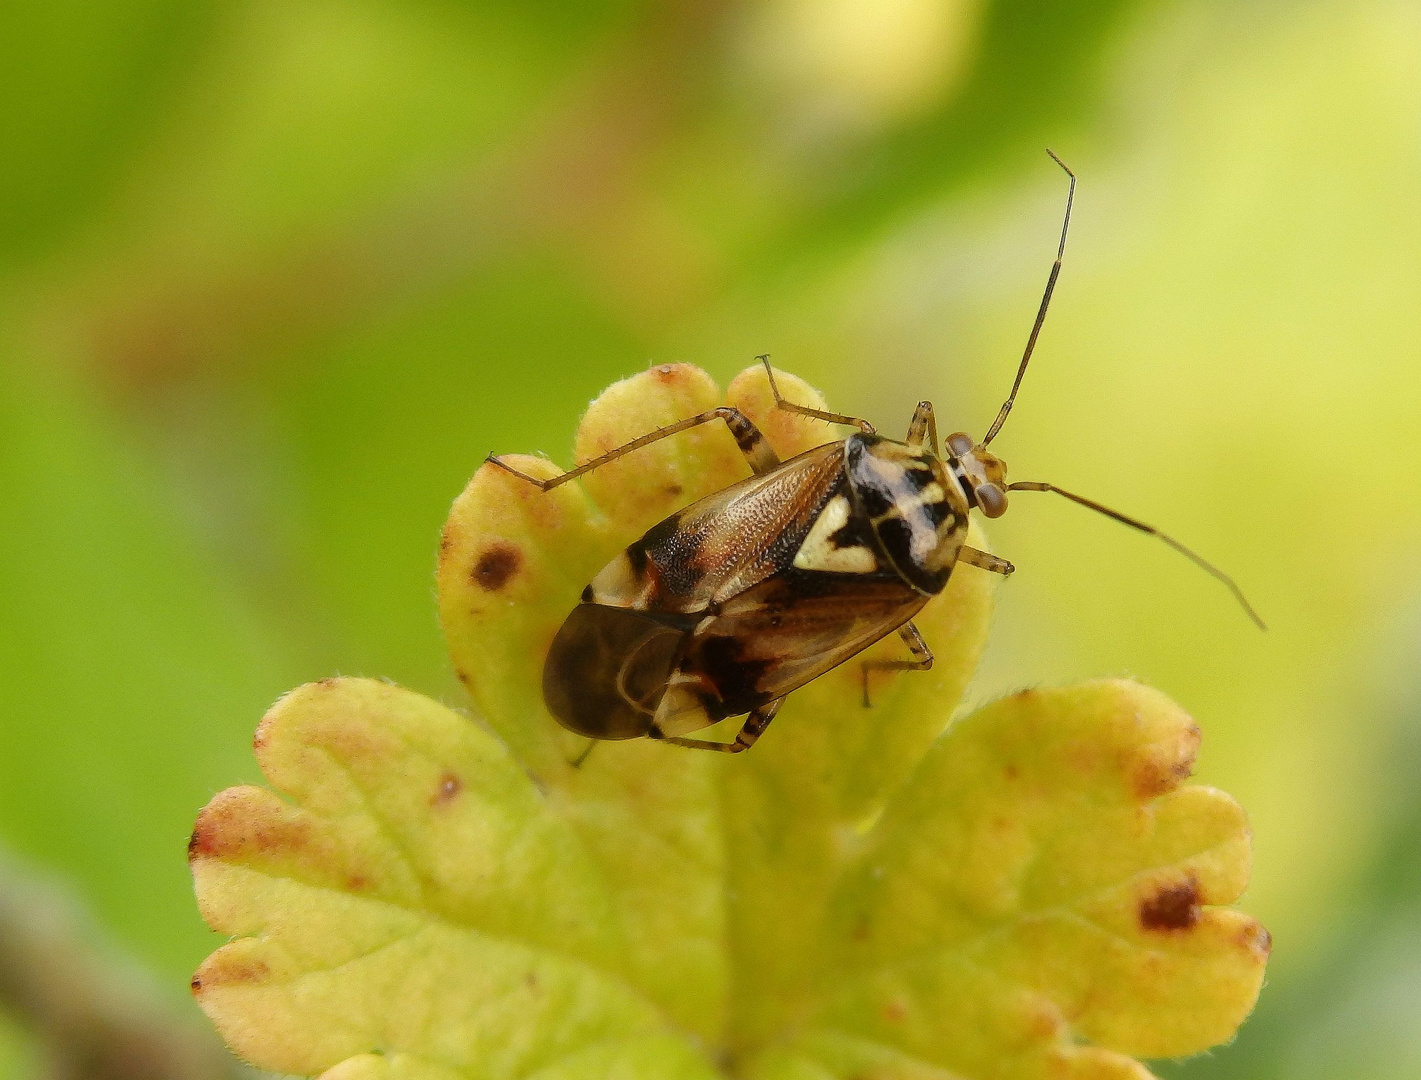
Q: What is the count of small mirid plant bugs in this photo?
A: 1